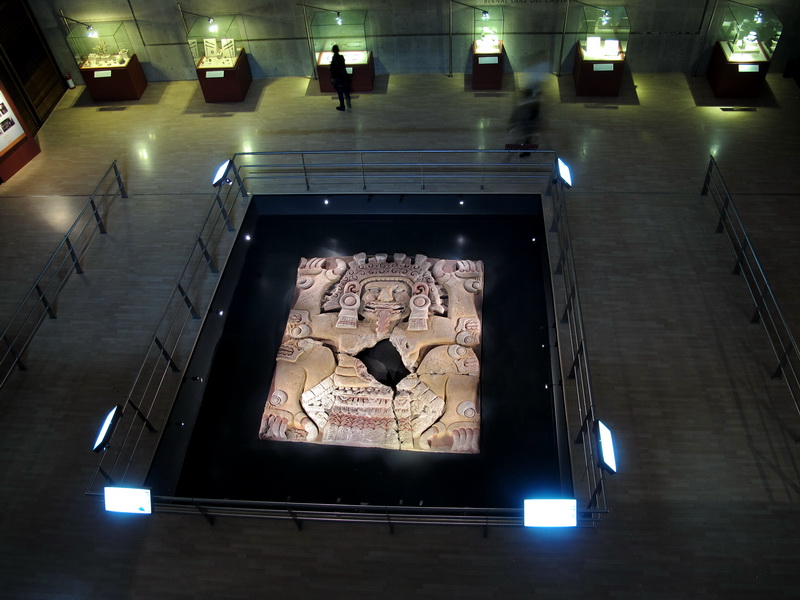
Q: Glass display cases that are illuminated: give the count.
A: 6